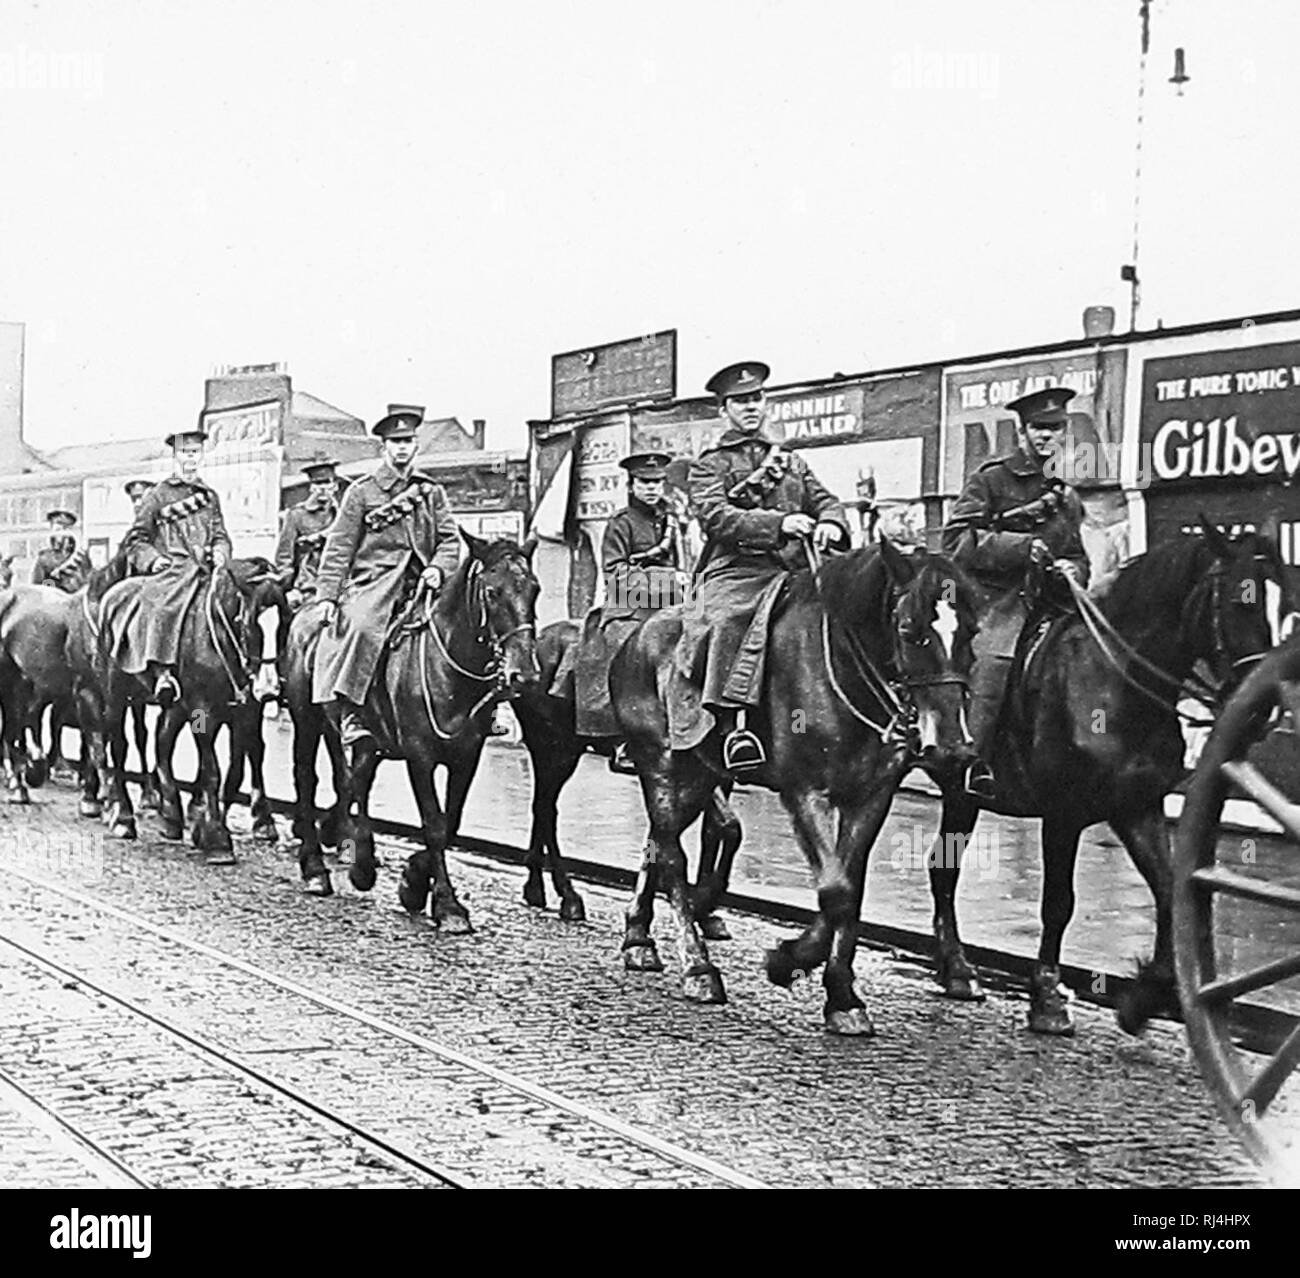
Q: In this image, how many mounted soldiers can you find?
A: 8